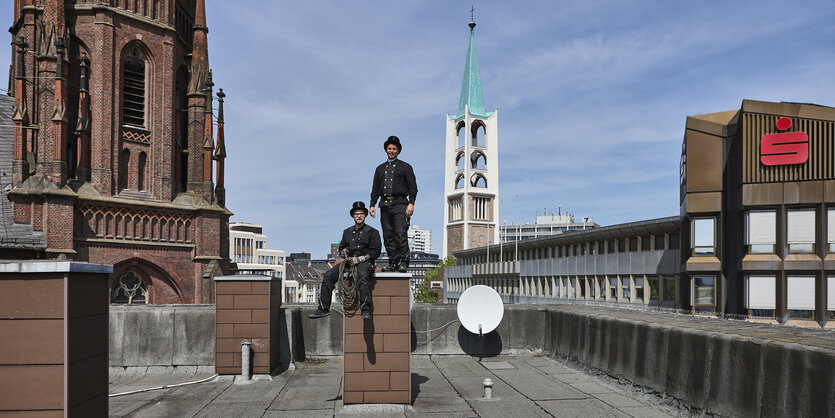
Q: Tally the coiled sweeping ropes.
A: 1